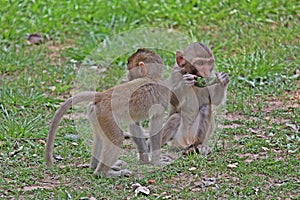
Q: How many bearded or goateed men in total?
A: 0